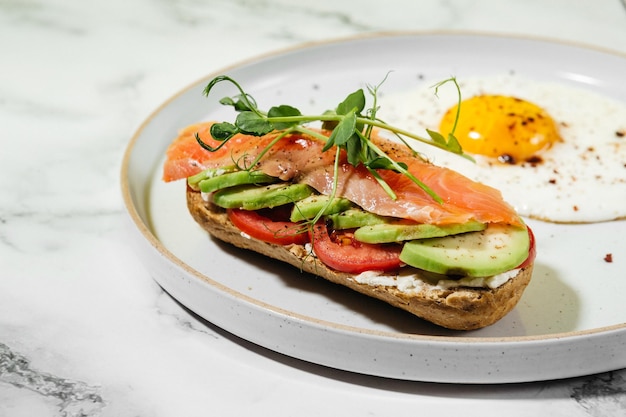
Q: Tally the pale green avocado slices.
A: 7